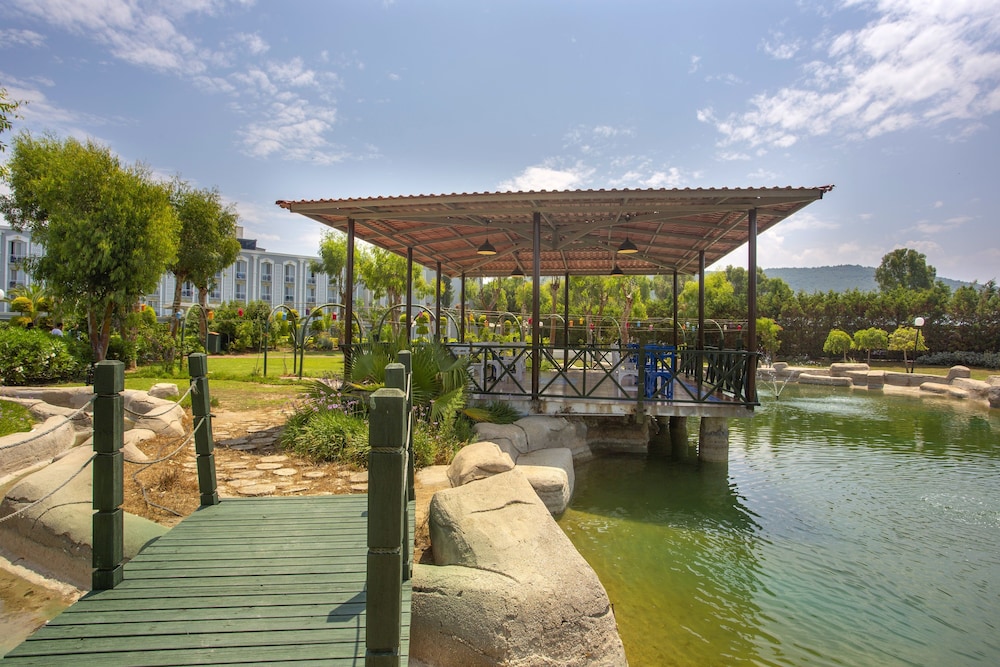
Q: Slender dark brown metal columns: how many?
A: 9